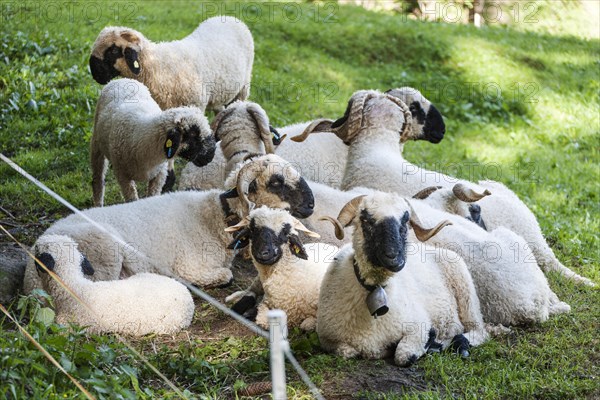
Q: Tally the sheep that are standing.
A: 2